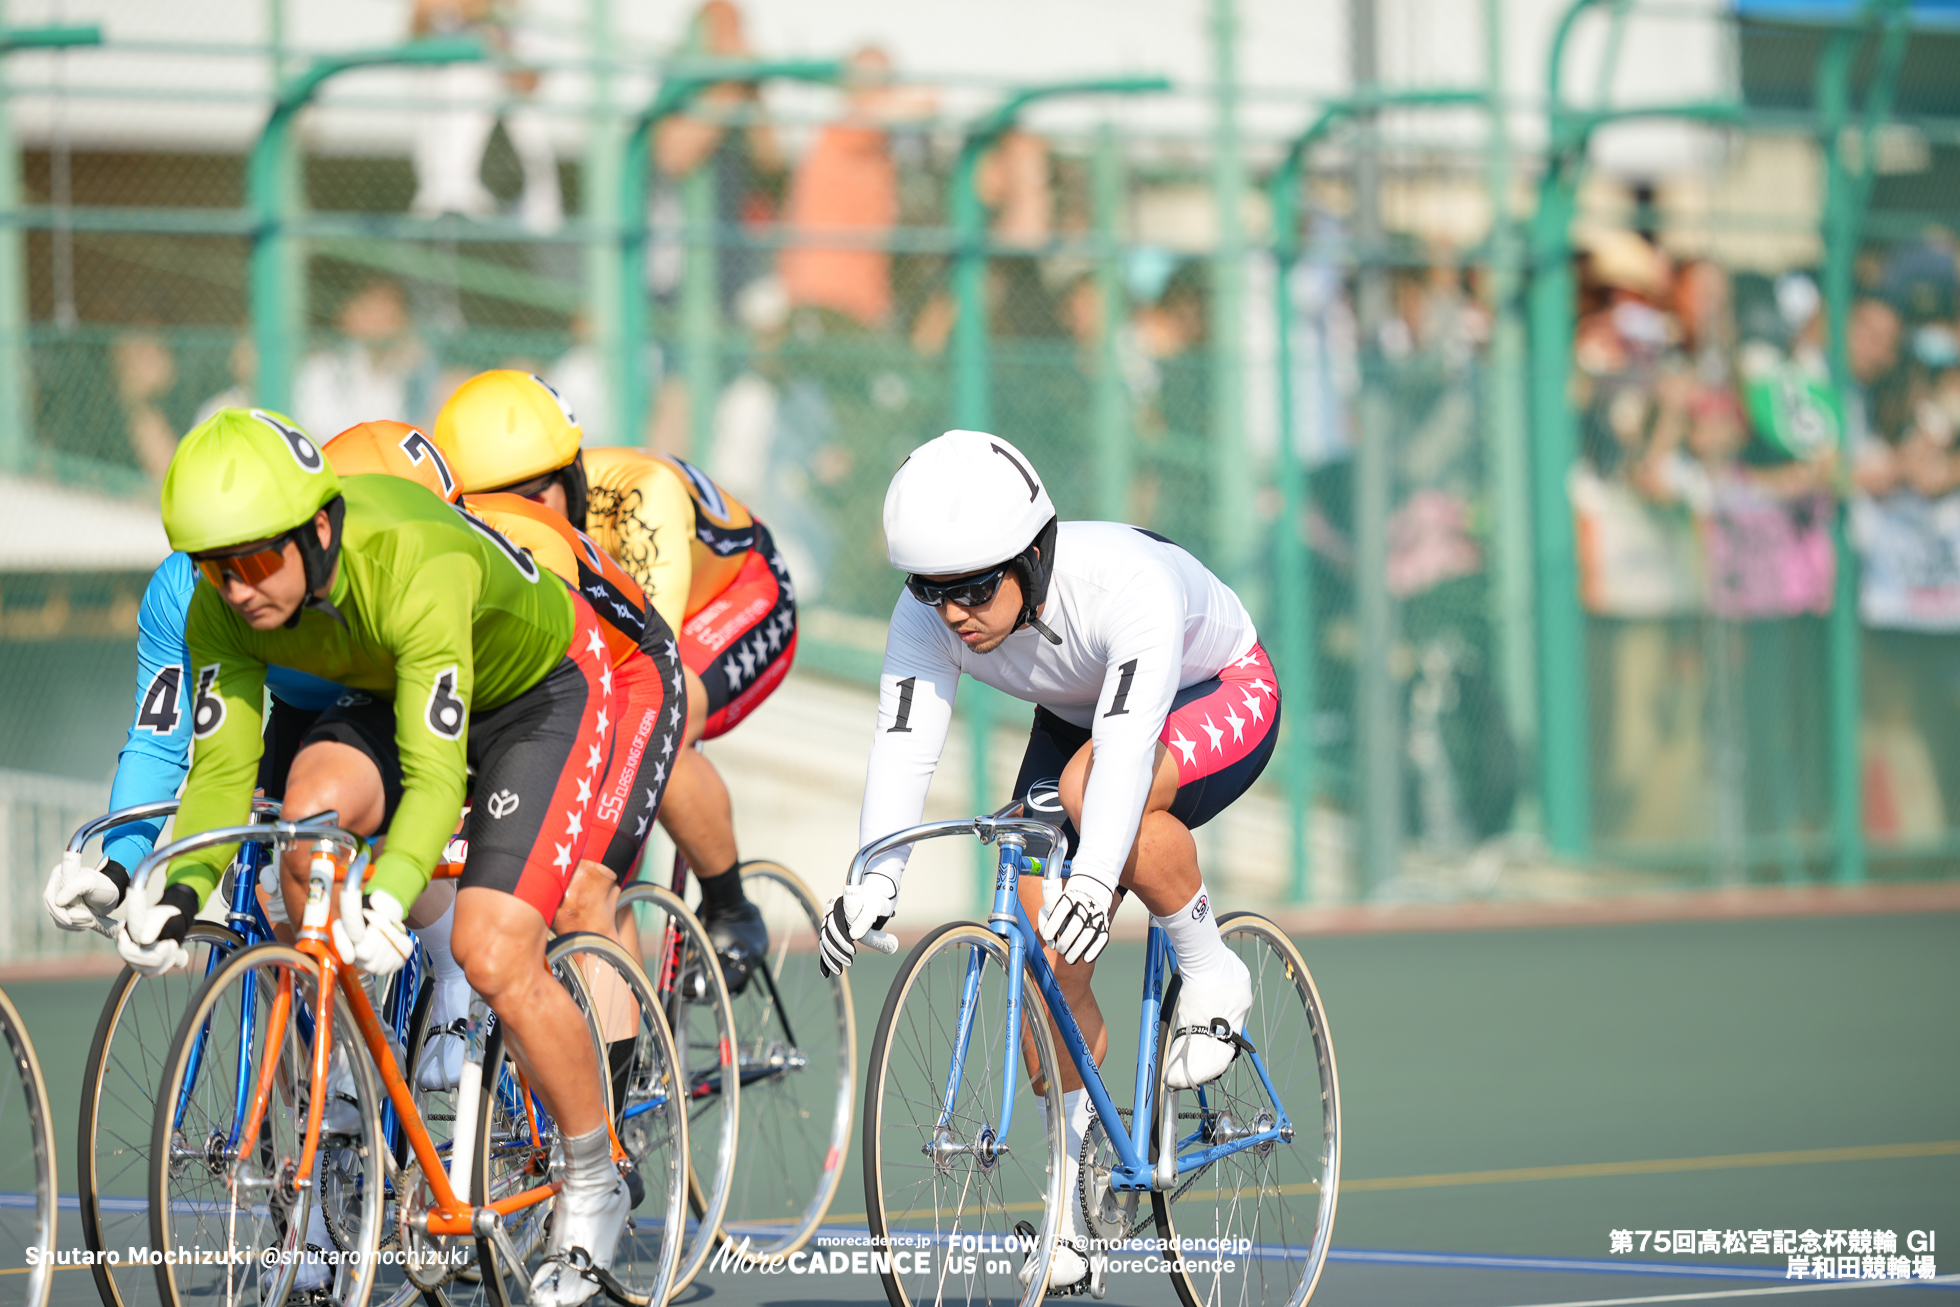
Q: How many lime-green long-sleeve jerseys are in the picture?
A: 1